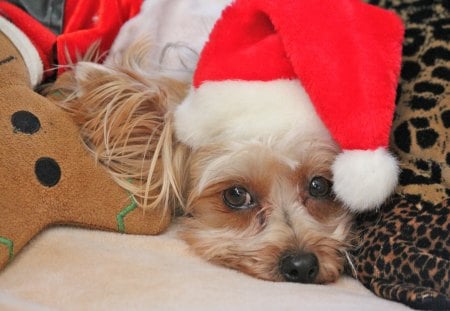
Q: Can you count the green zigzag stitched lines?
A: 2